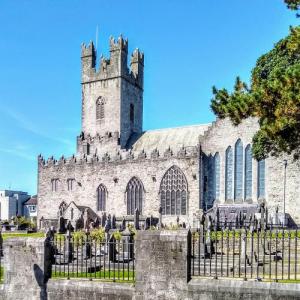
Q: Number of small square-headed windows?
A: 2